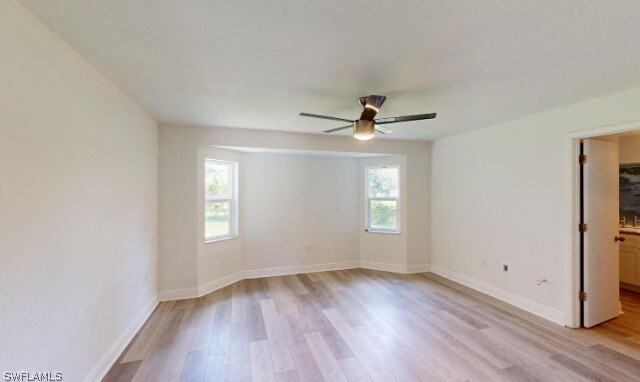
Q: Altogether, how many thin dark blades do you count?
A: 5